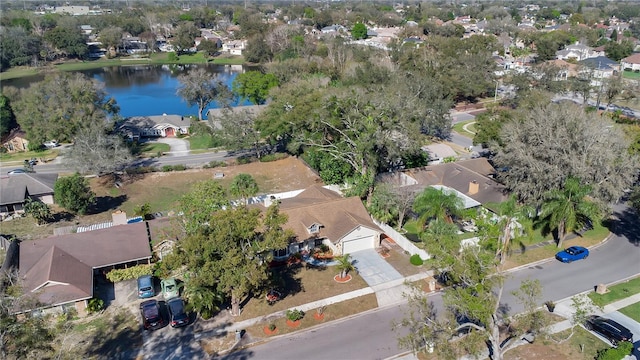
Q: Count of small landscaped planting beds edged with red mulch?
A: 5